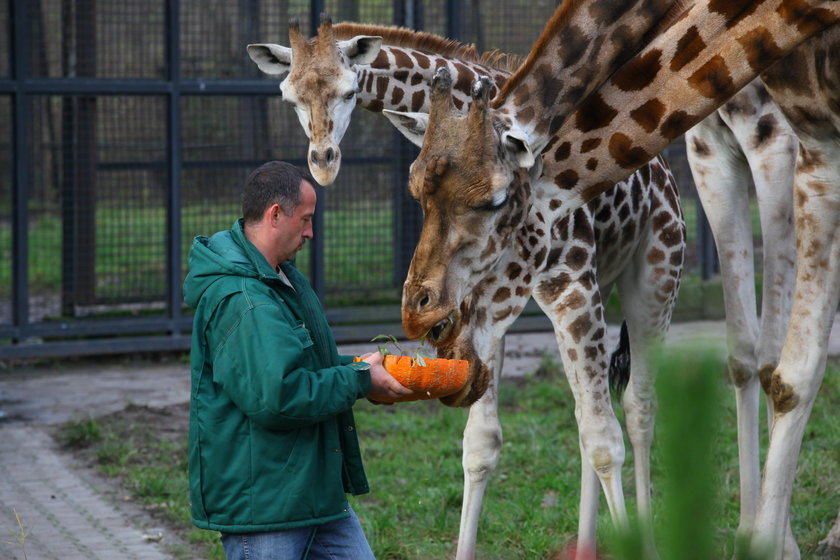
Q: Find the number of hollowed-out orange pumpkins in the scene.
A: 1